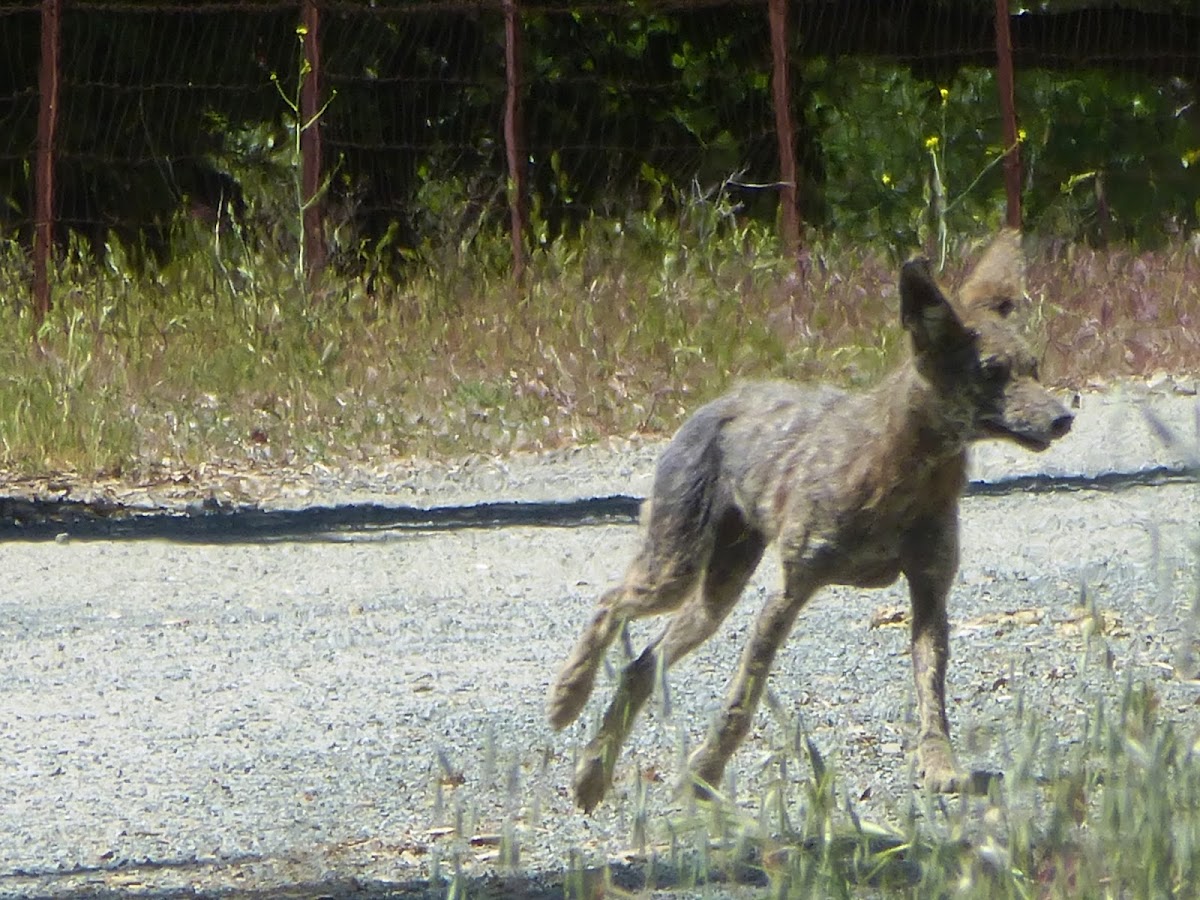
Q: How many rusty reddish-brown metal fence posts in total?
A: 5